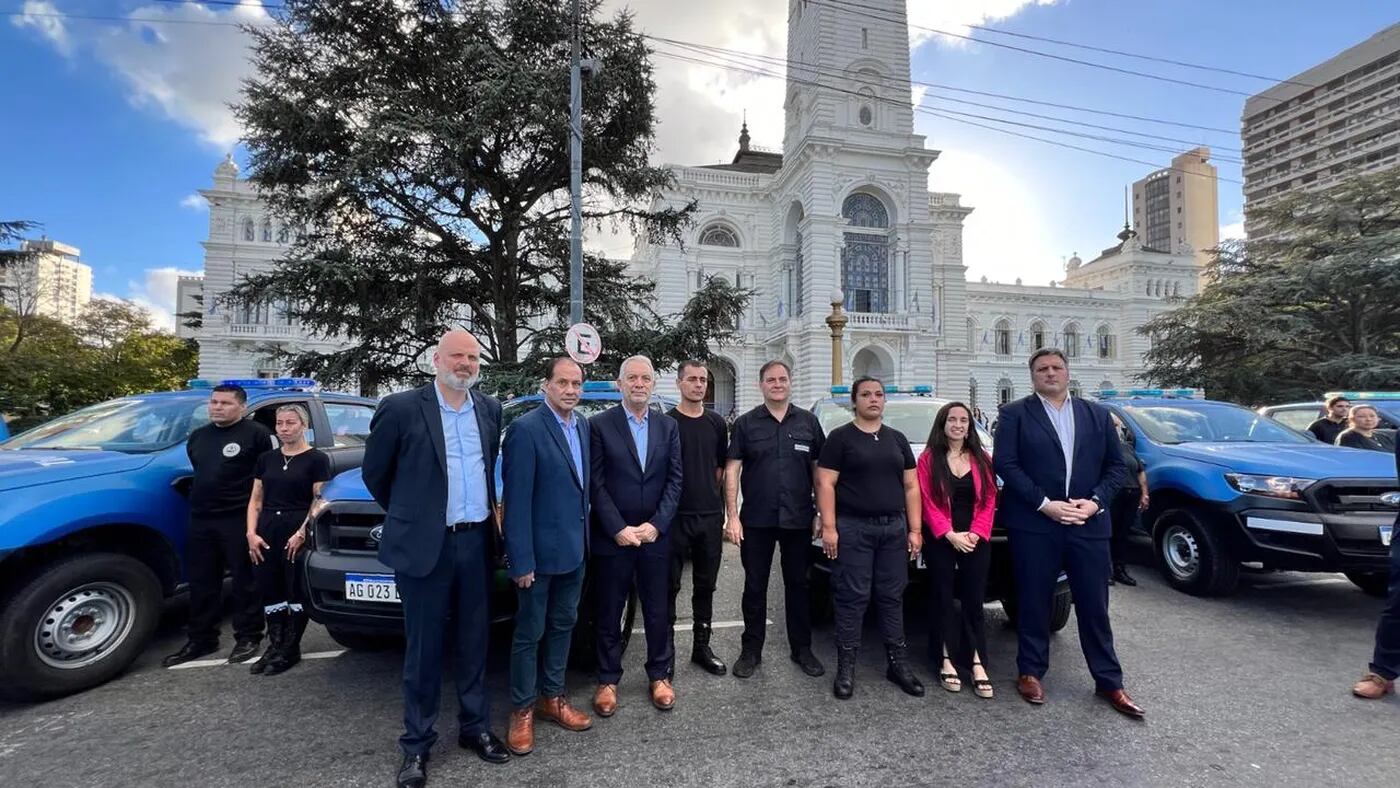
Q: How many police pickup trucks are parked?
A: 5